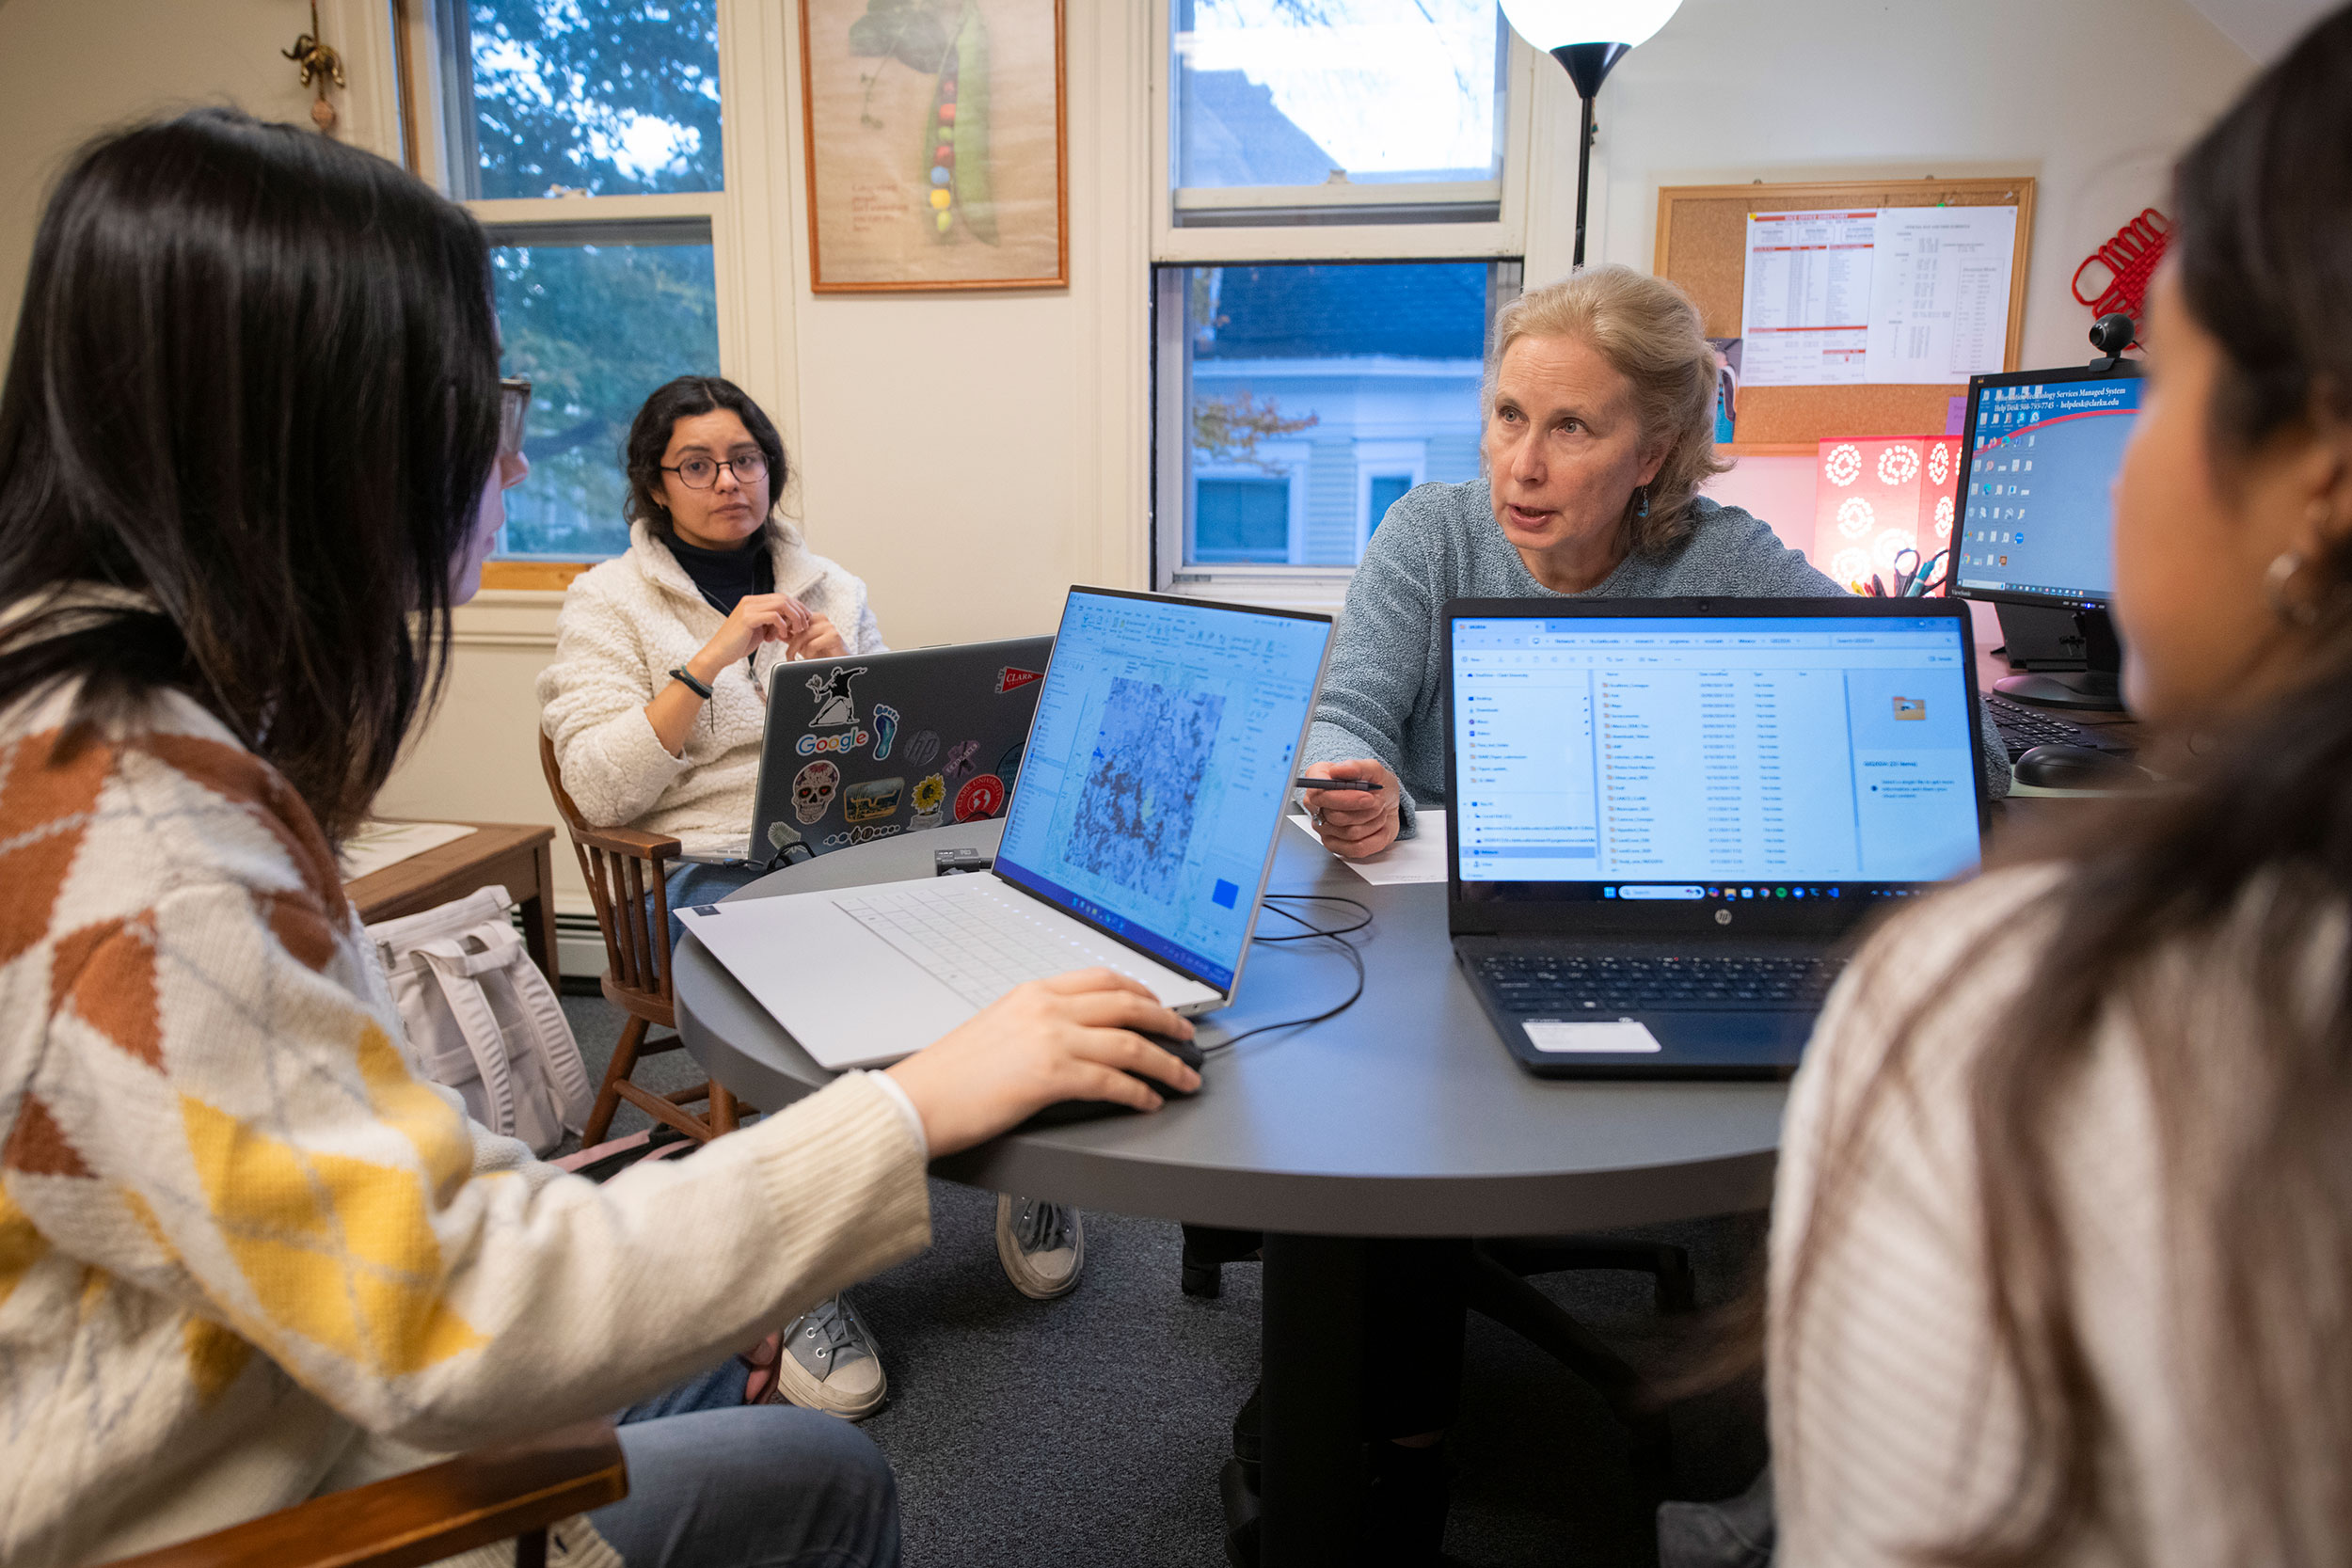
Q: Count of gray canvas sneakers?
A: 2